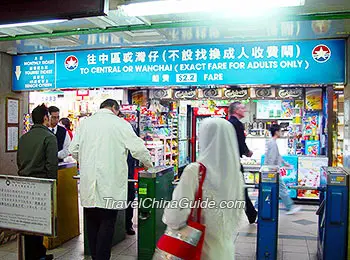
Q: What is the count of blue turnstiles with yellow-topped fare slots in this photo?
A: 2